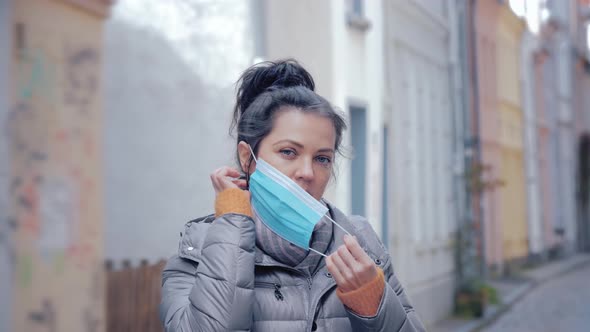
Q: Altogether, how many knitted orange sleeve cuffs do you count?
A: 2